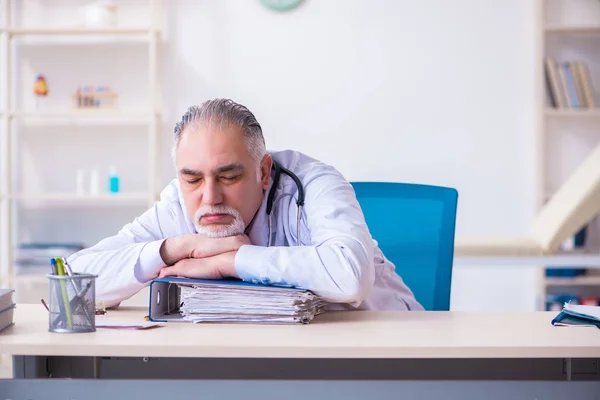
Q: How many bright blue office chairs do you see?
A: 1